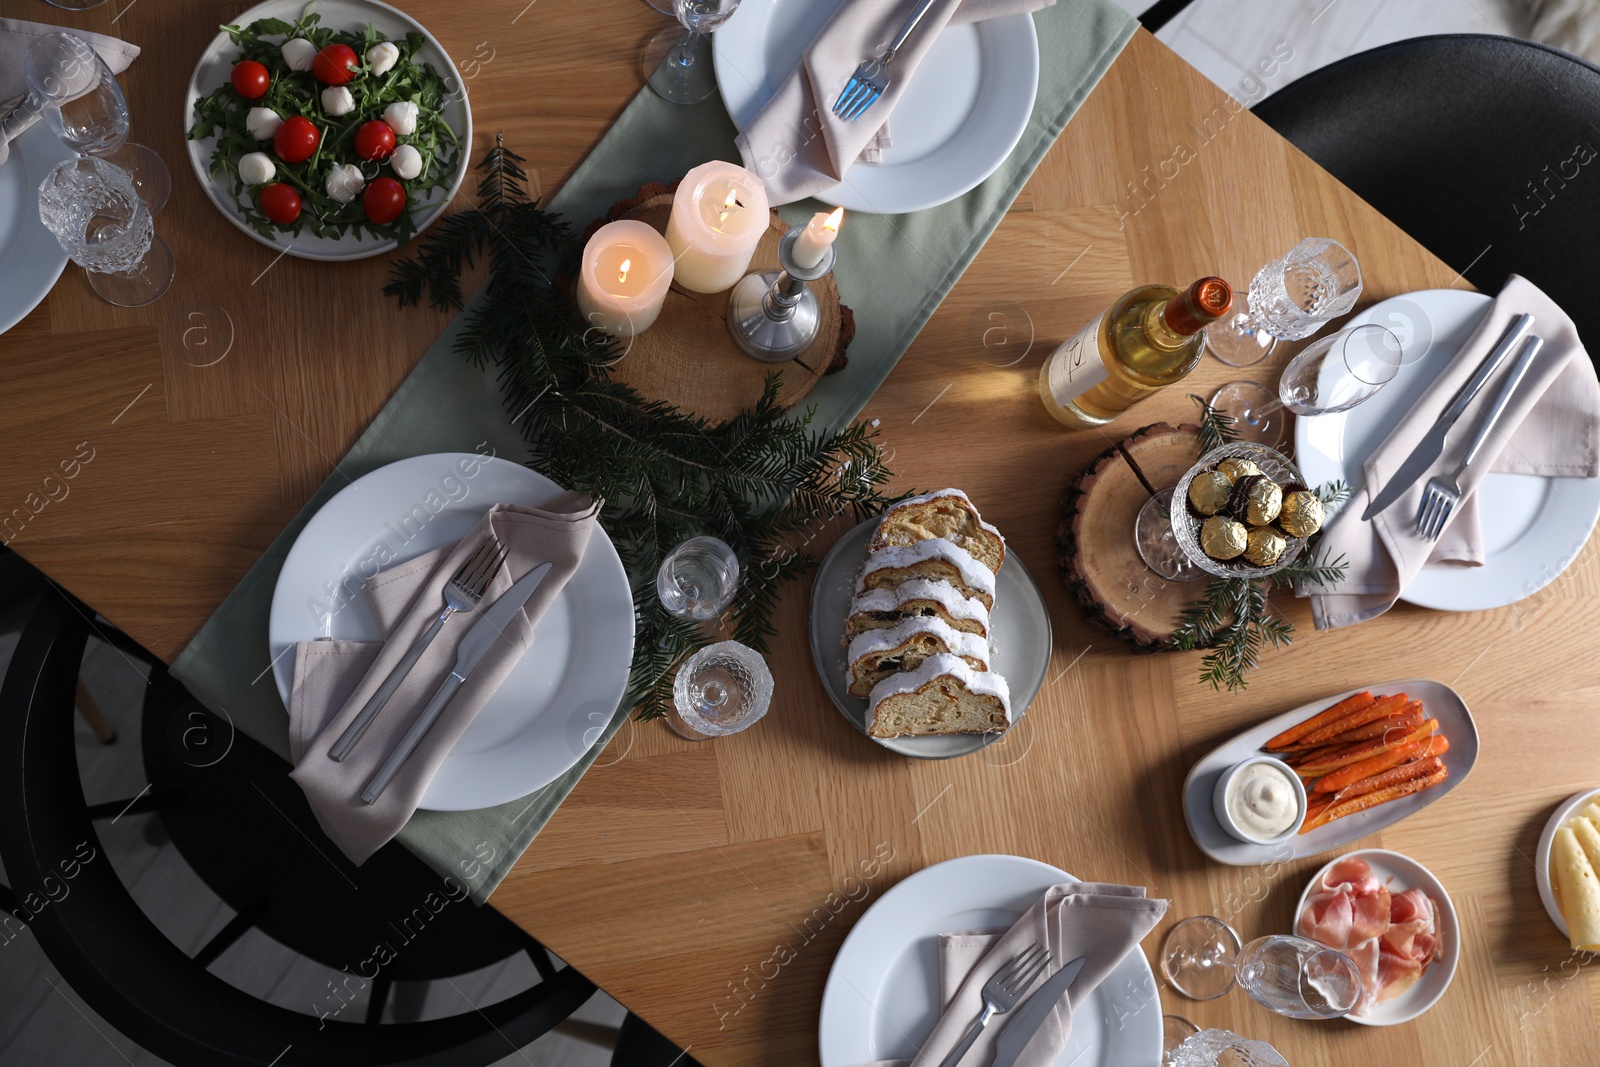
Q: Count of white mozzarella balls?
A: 8